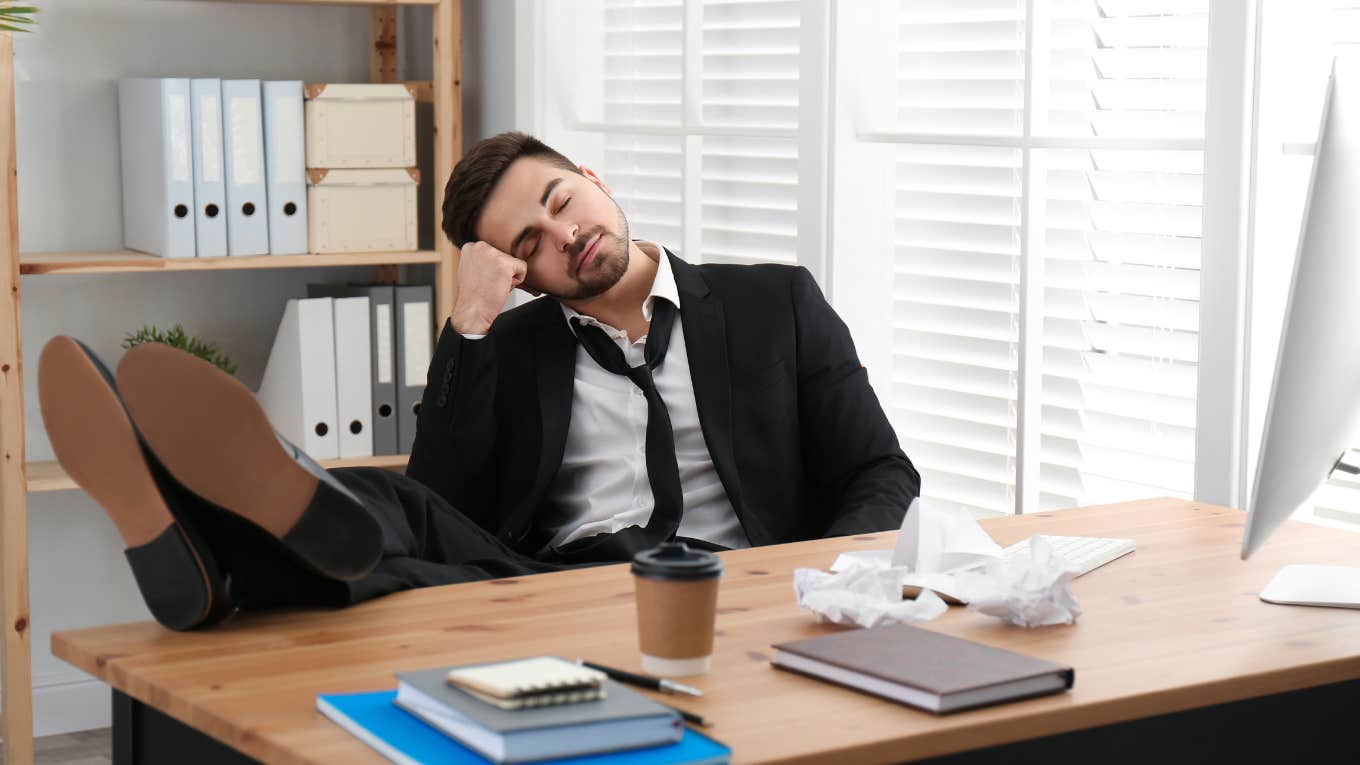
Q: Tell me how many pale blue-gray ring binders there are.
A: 4